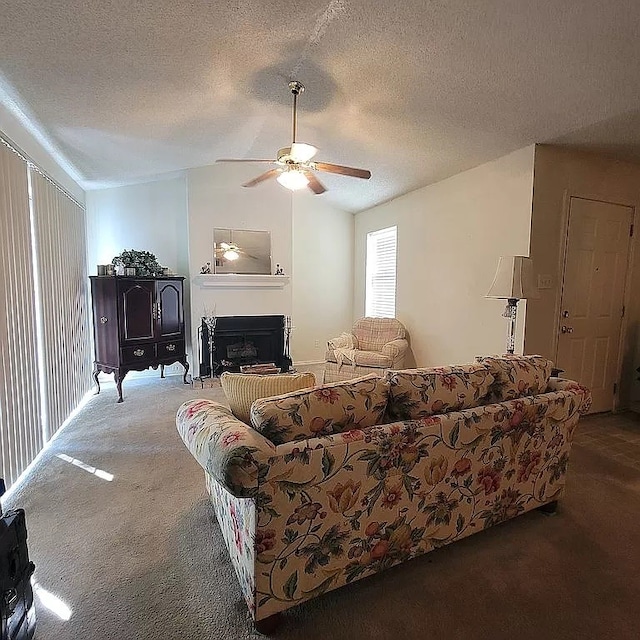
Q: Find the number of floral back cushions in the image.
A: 3